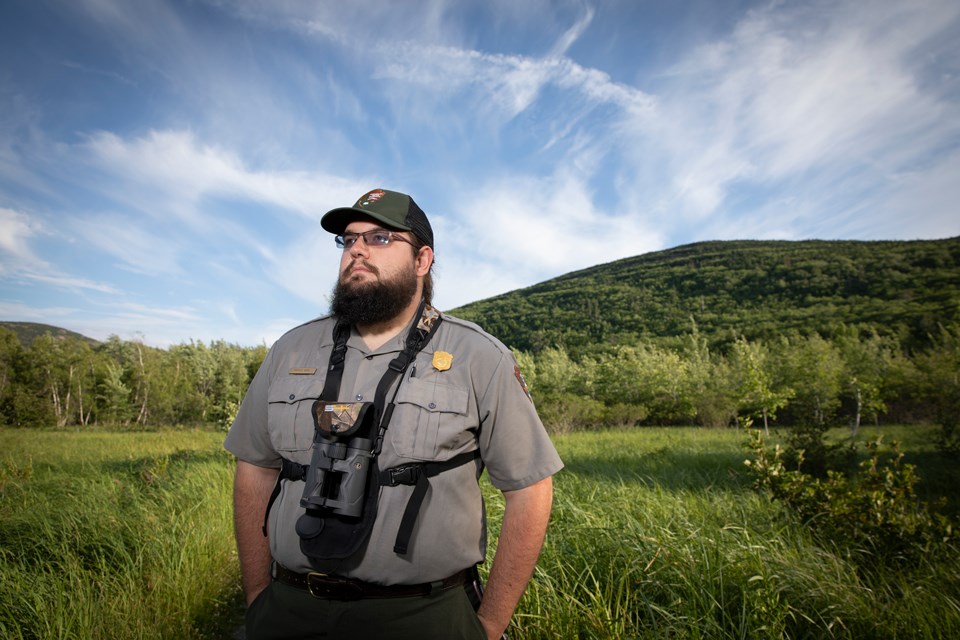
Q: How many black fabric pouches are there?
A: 1